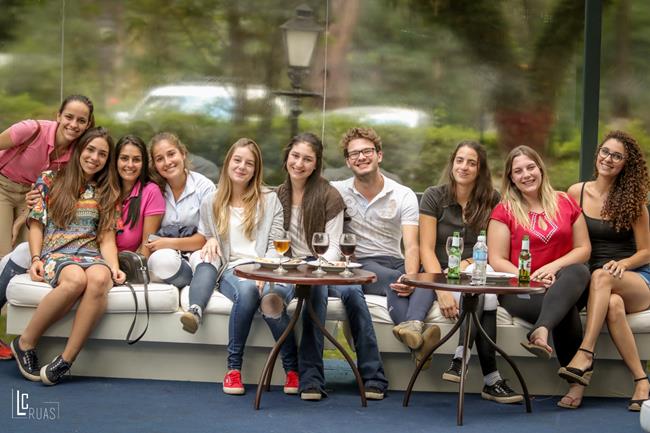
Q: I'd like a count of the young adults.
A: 10